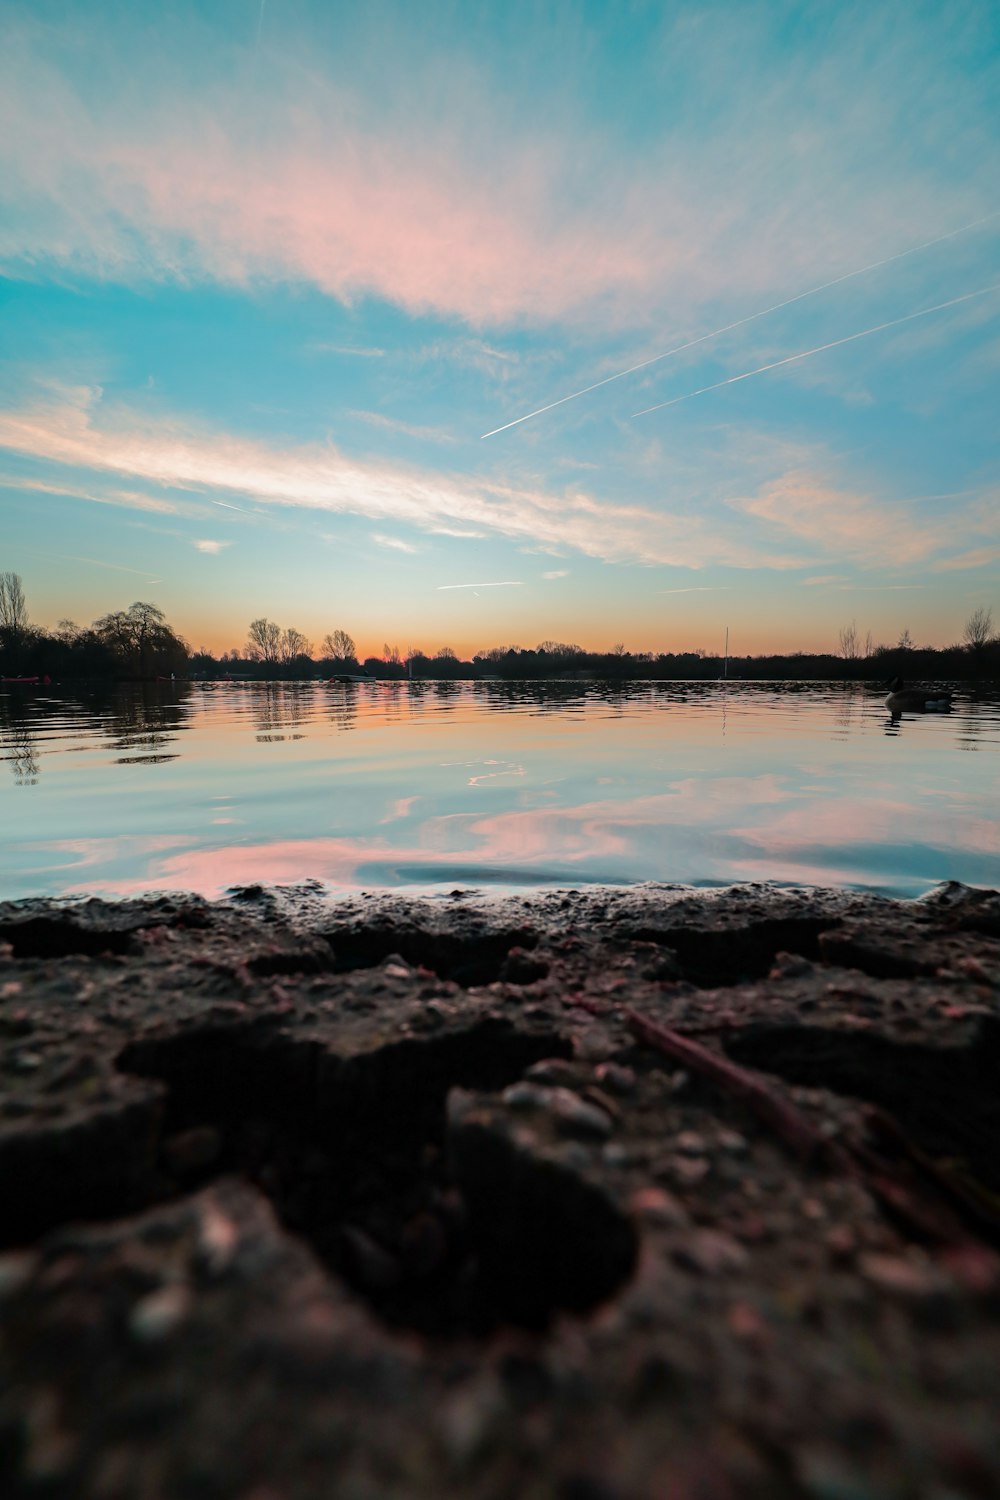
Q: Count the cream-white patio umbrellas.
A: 0